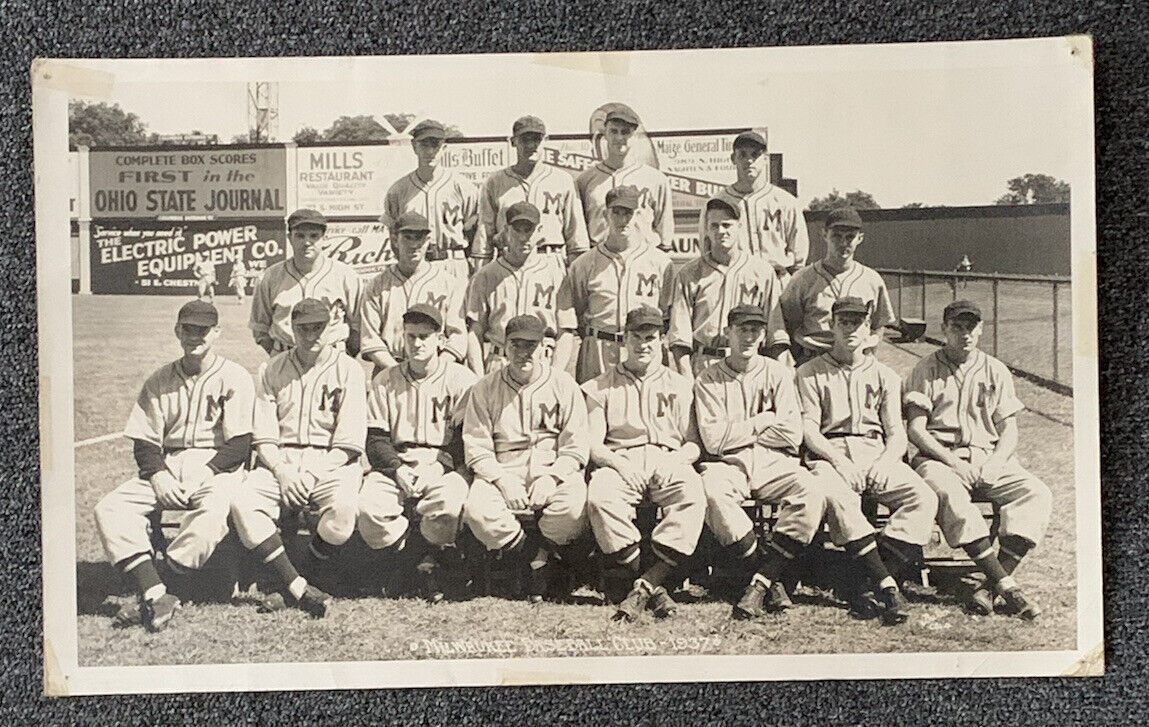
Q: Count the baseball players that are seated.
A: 8